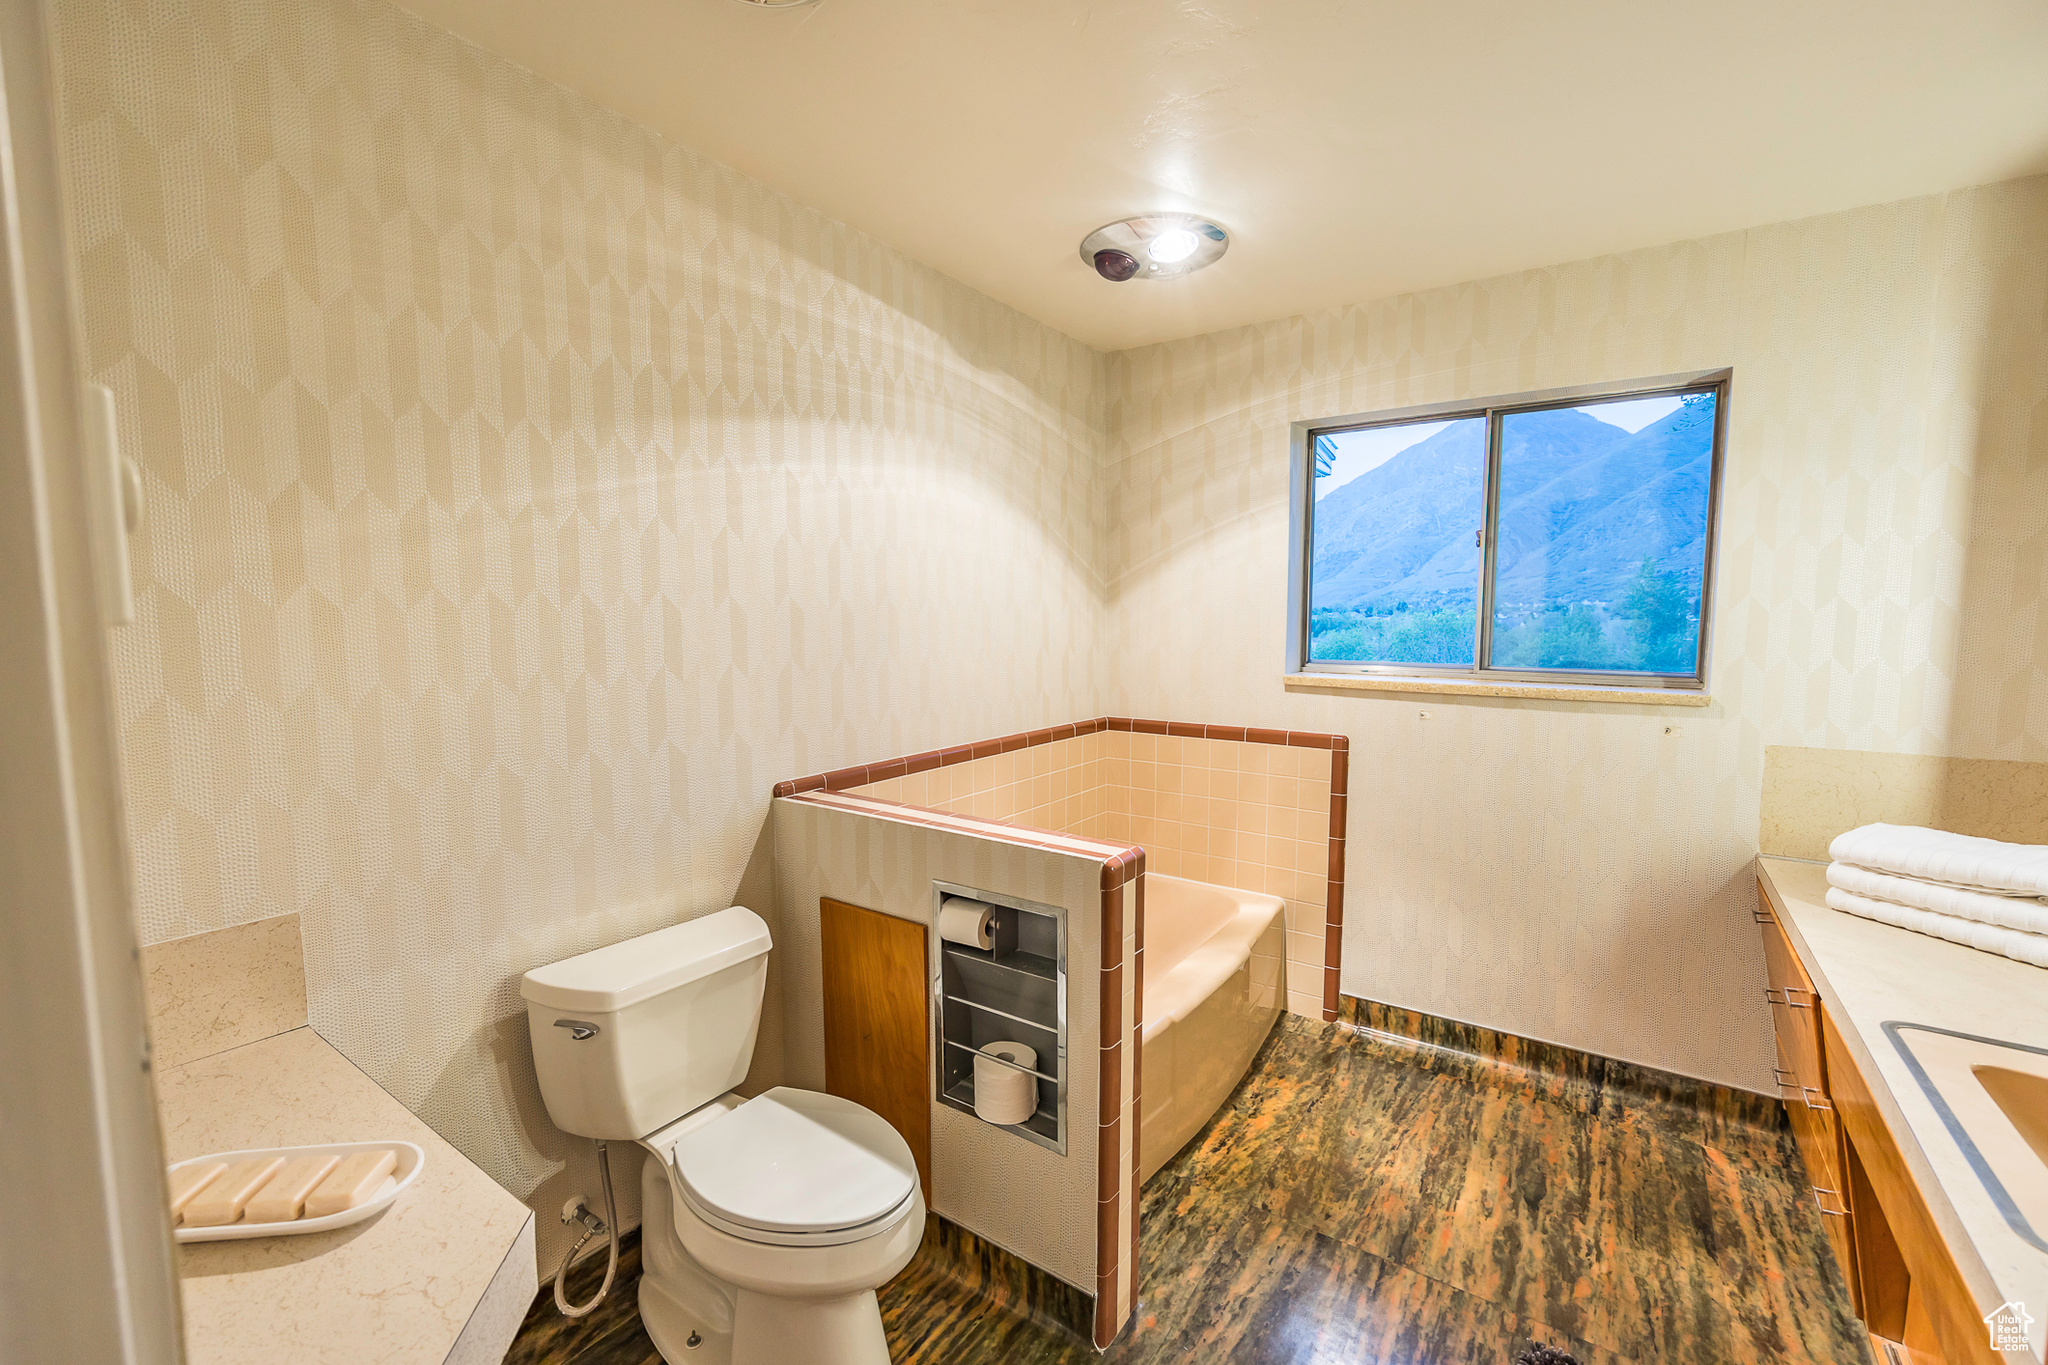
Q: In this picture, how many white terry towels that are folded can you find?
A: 3